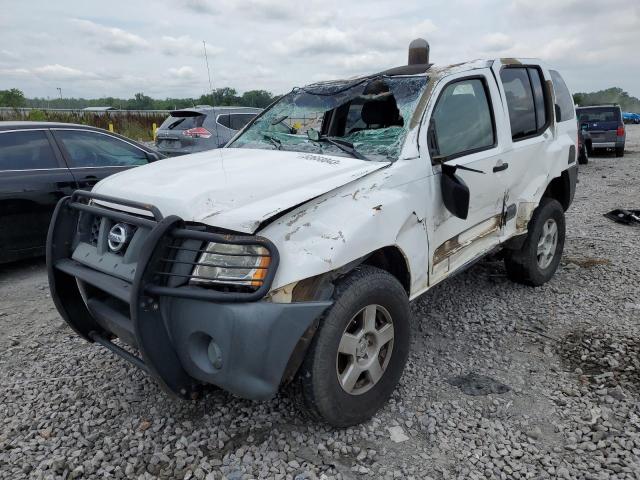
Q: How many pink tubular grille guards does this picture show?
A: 0